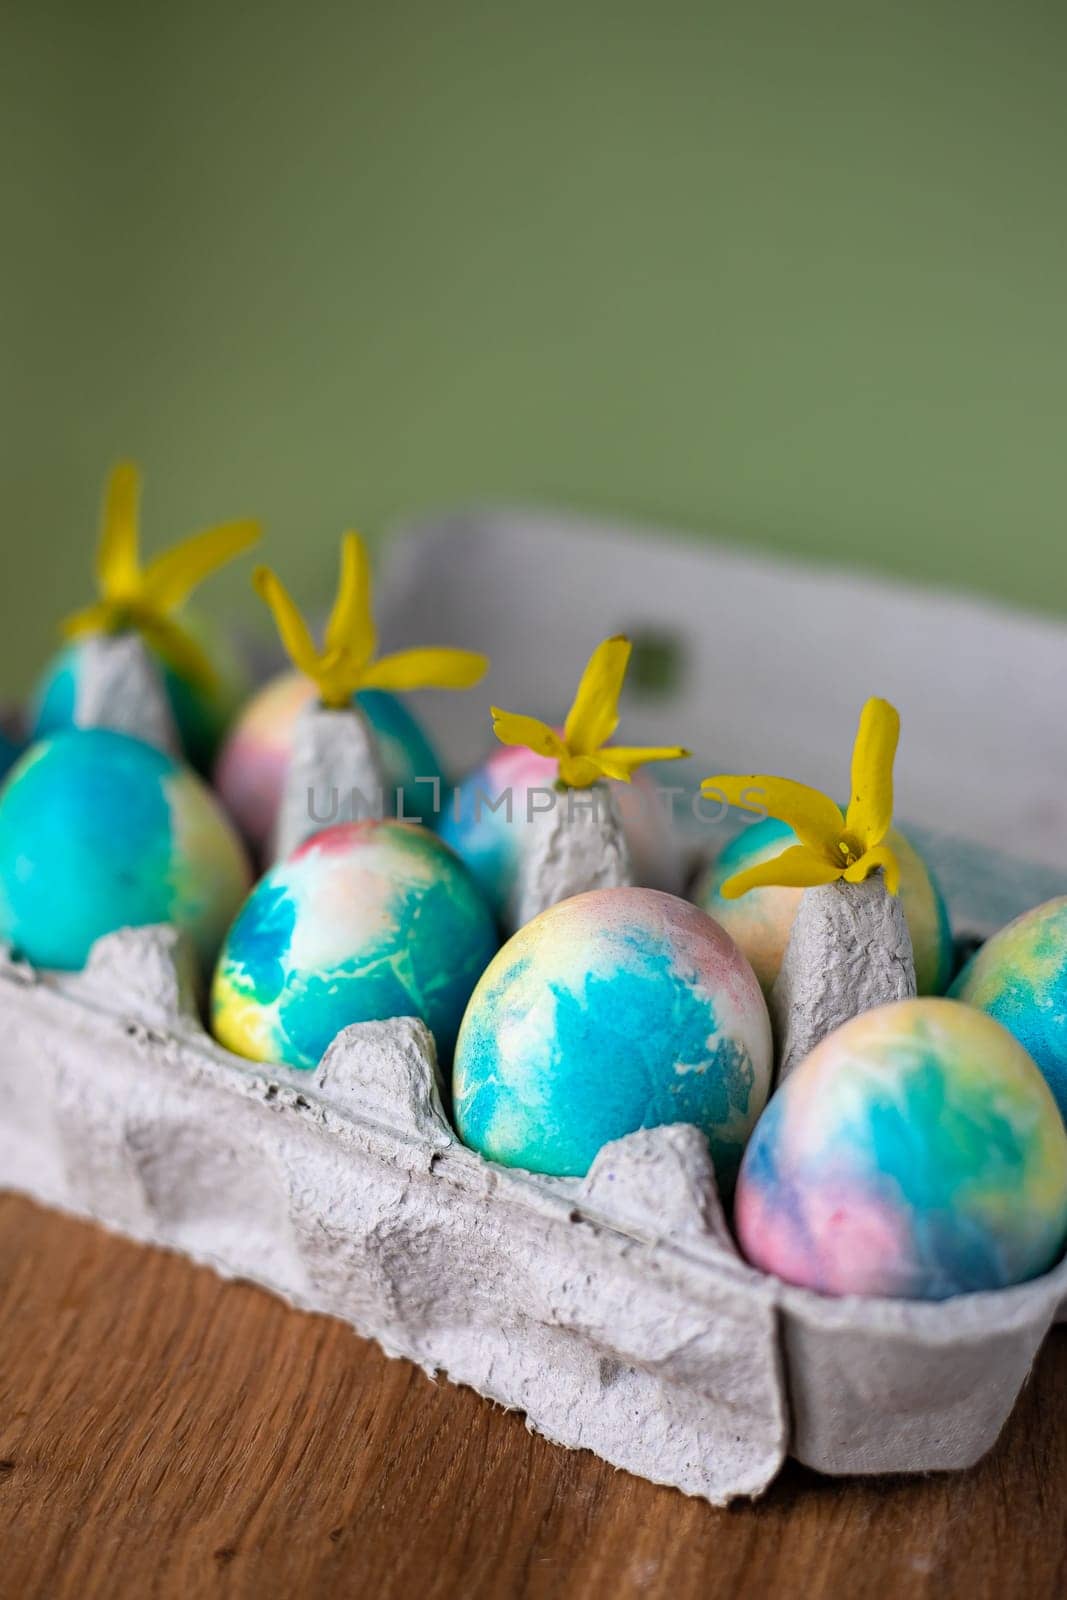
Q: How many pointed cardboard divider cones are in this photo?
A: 4